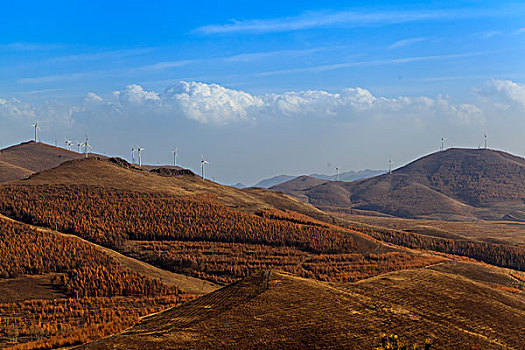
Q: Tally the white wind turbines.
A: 13